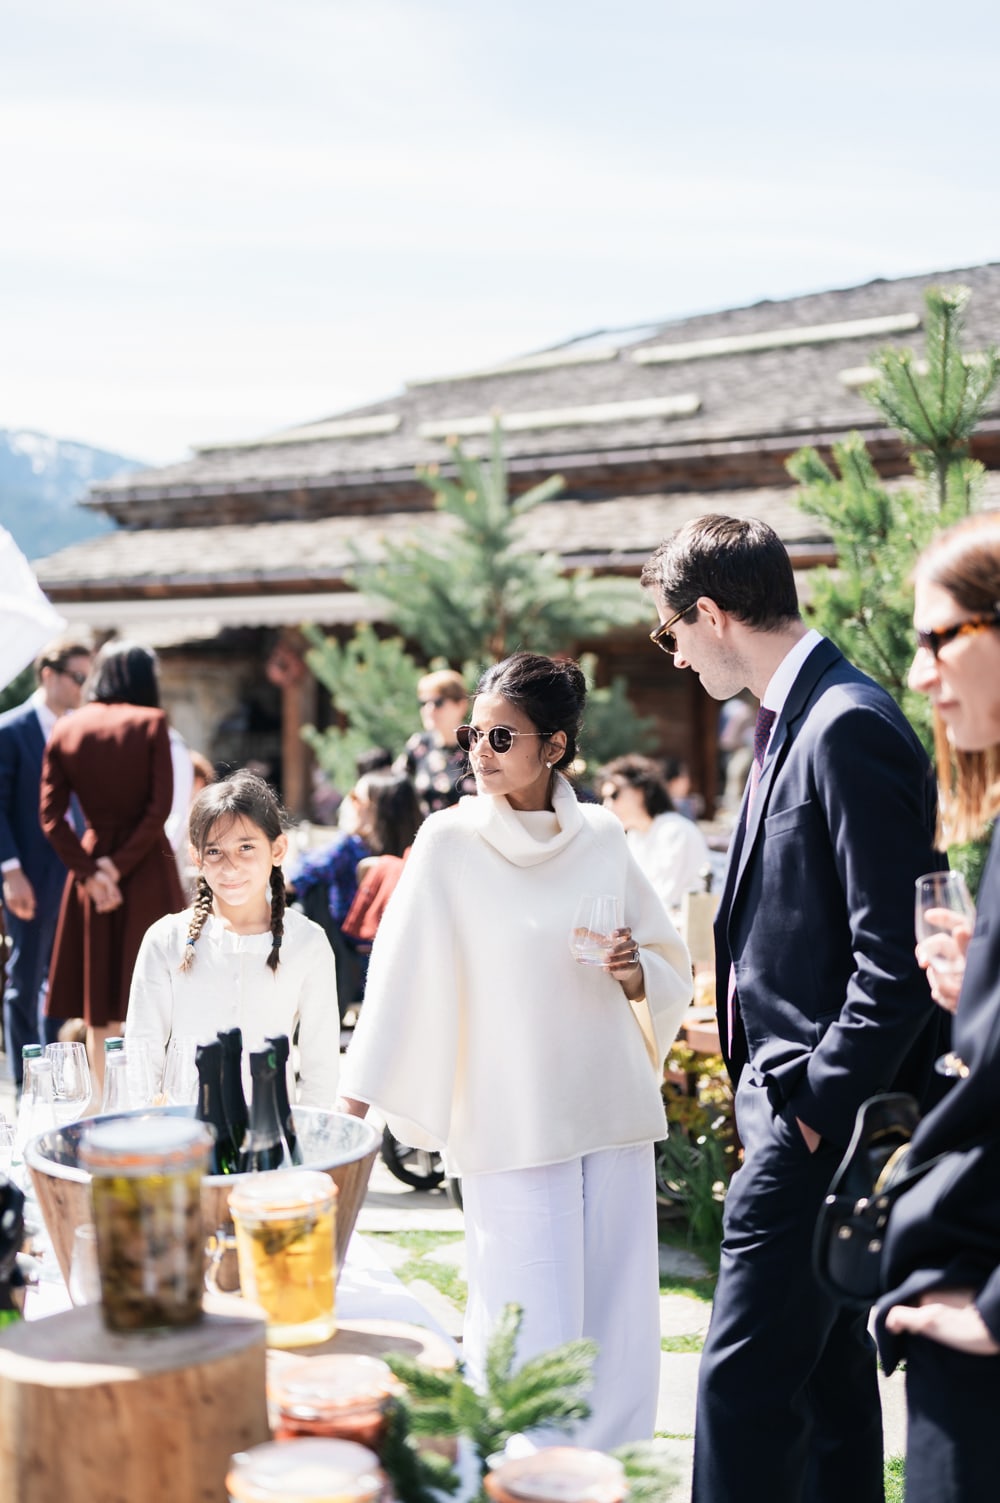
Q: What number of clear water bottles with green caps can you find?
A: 2